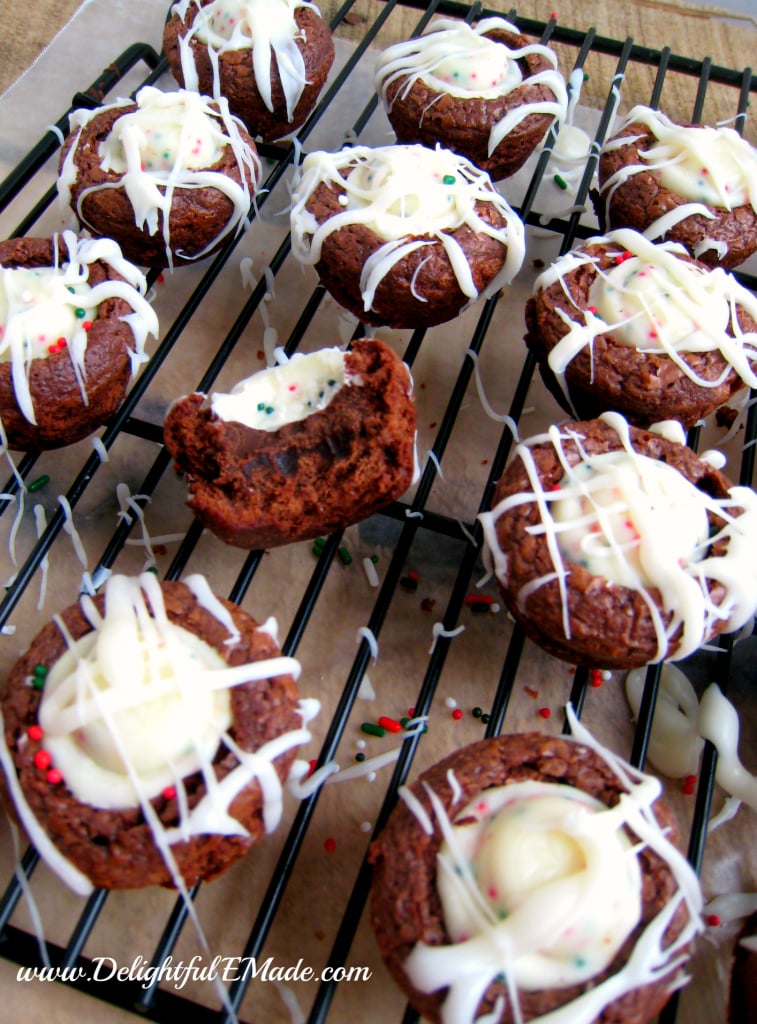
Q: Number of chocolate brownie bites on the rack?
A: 11